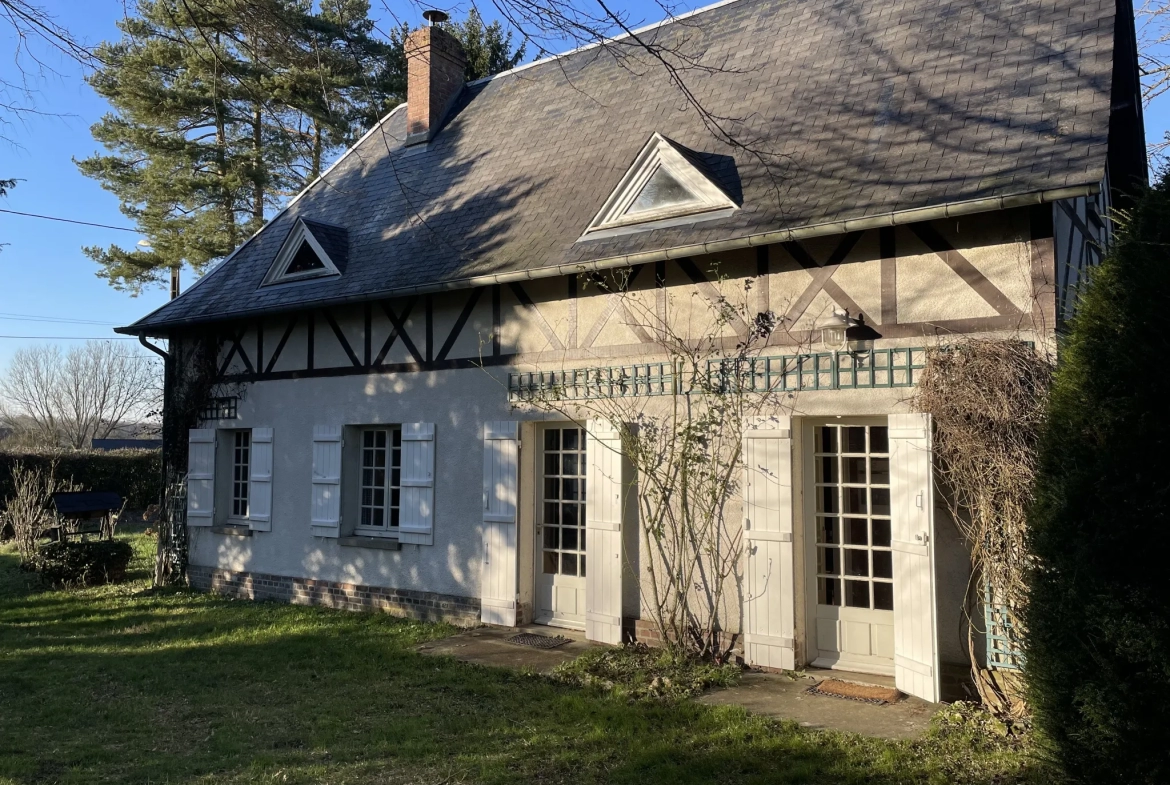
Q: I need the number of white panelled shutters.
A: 8